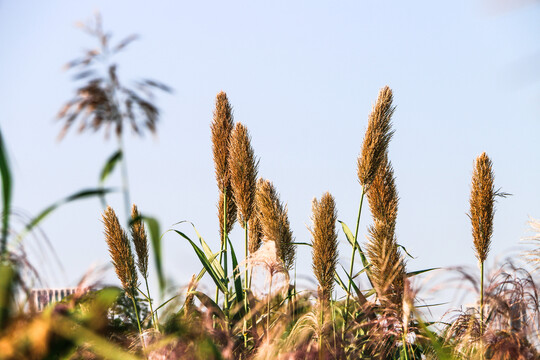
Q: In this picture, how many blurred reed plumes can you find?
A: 1